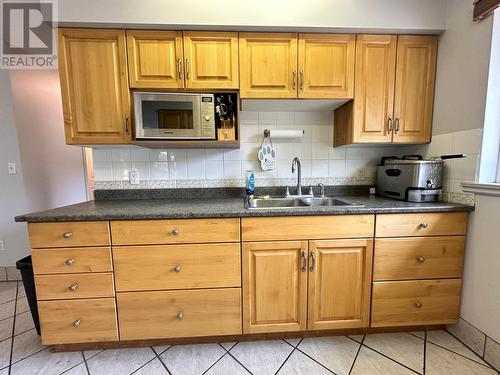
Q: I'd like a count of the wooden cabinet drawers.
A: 10